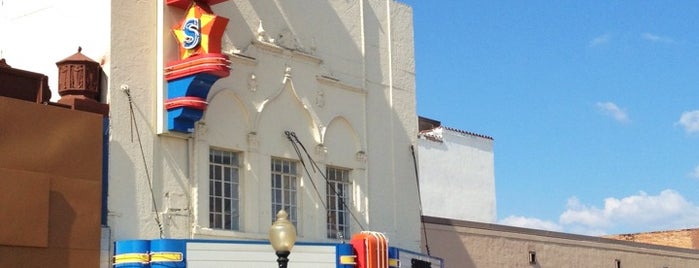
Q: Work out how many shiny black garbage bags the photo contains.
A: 0